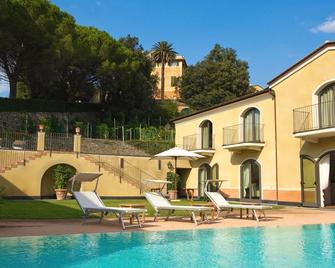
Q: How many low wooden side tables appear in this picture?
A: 3